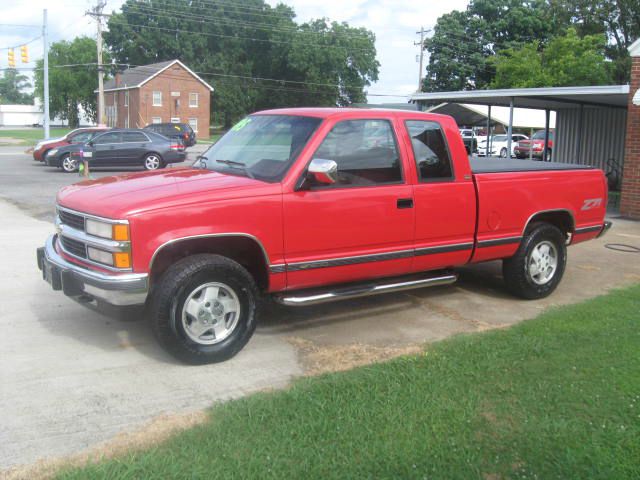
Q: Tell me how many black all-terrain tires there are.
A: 2